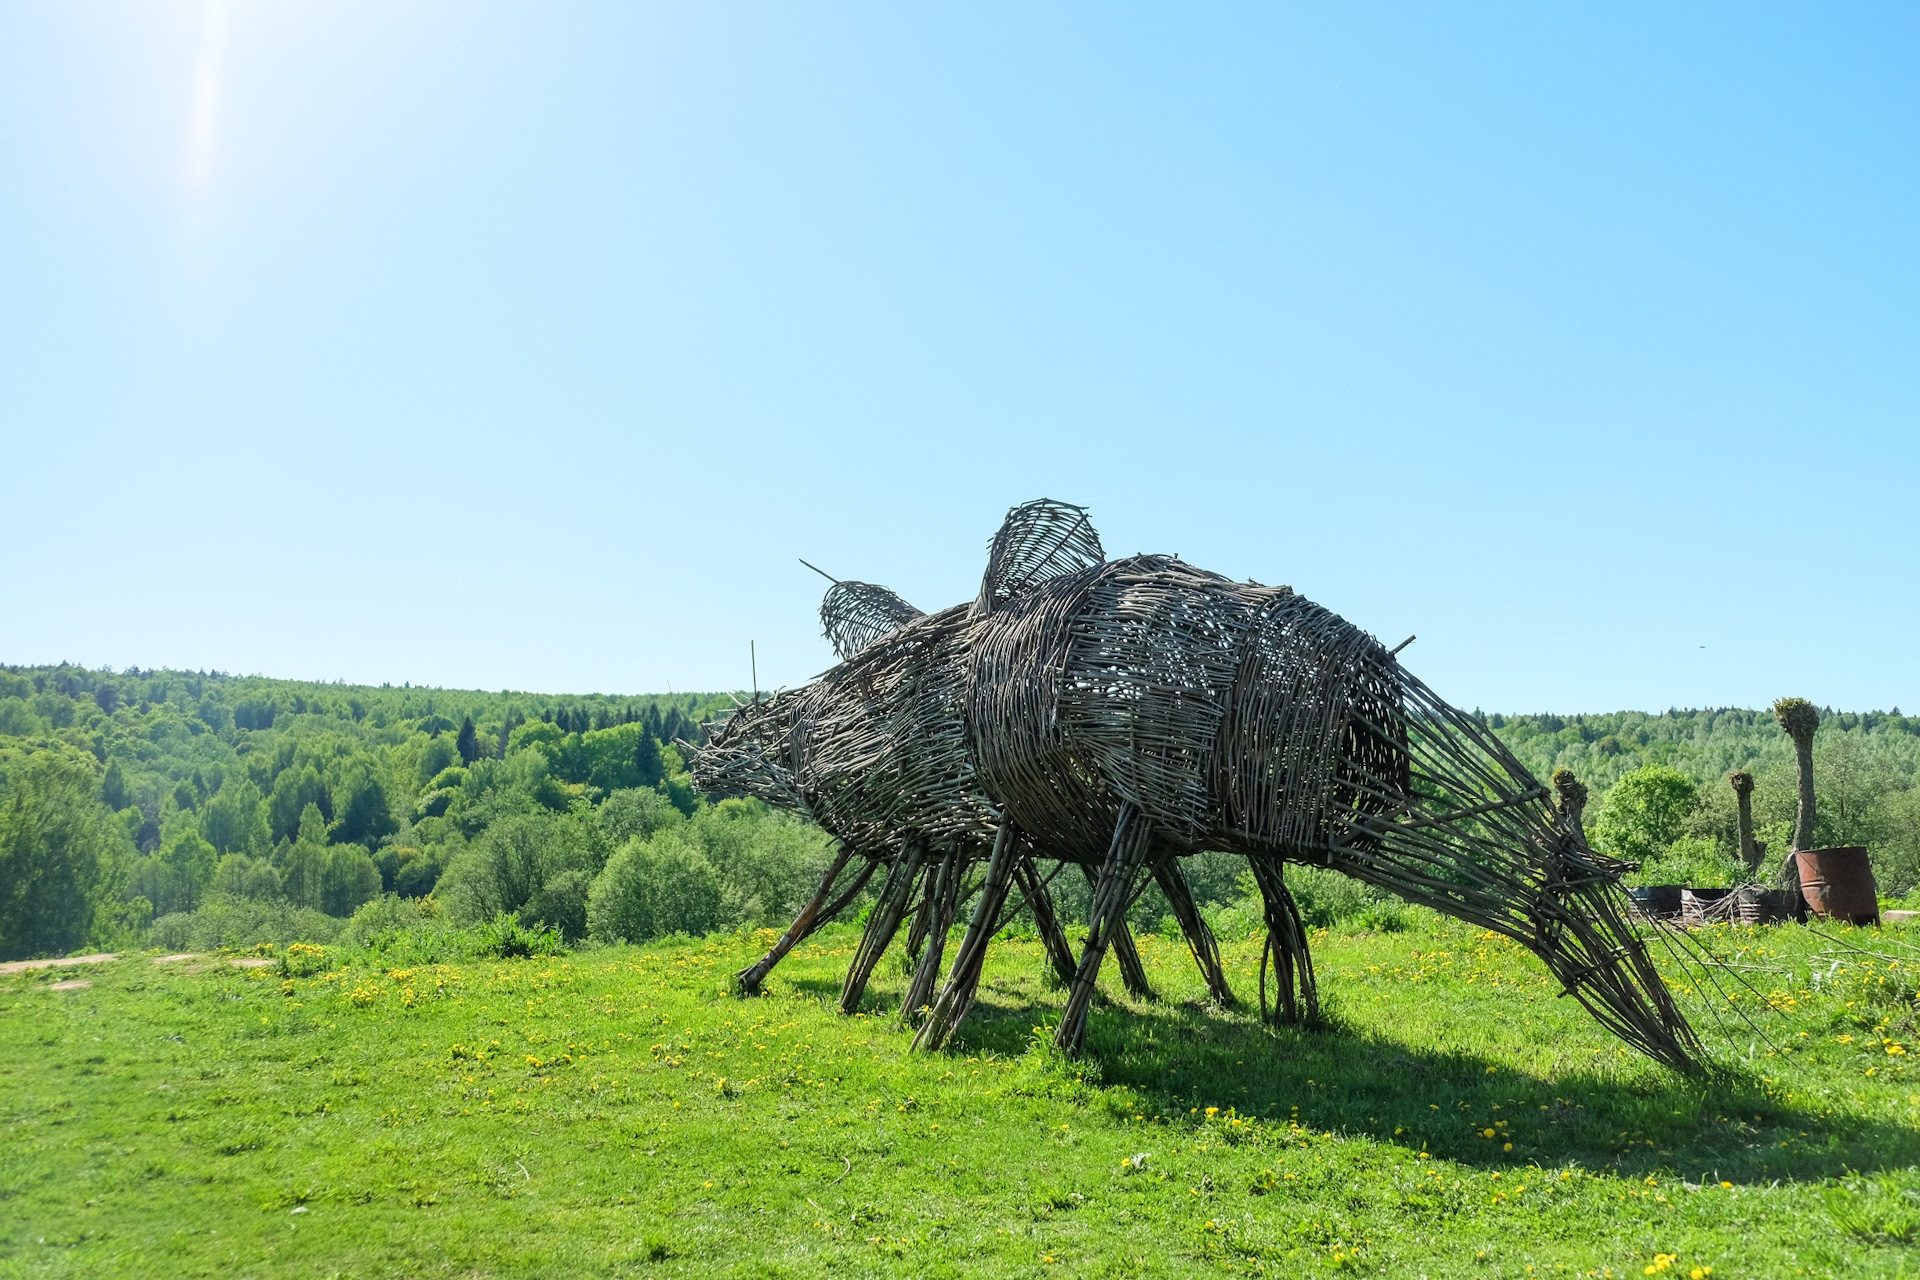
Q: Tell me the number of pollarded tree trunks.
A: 3